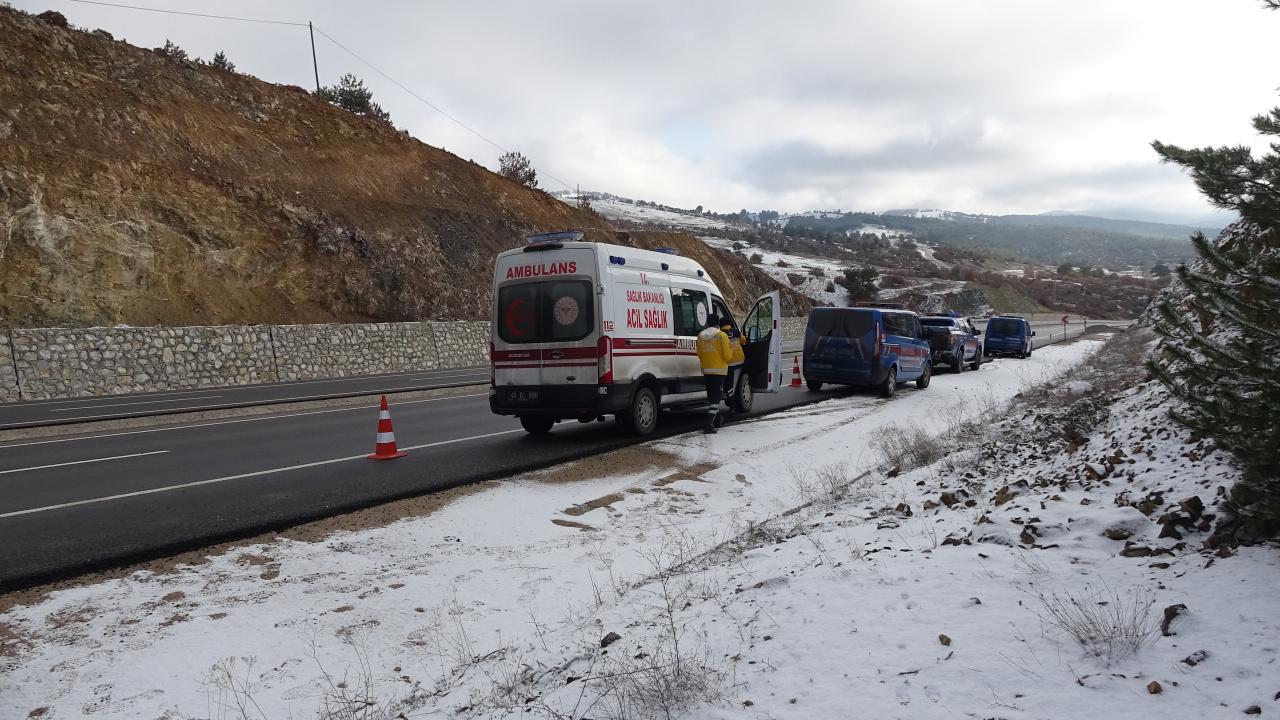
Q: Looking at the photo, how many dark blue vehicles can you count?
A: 3